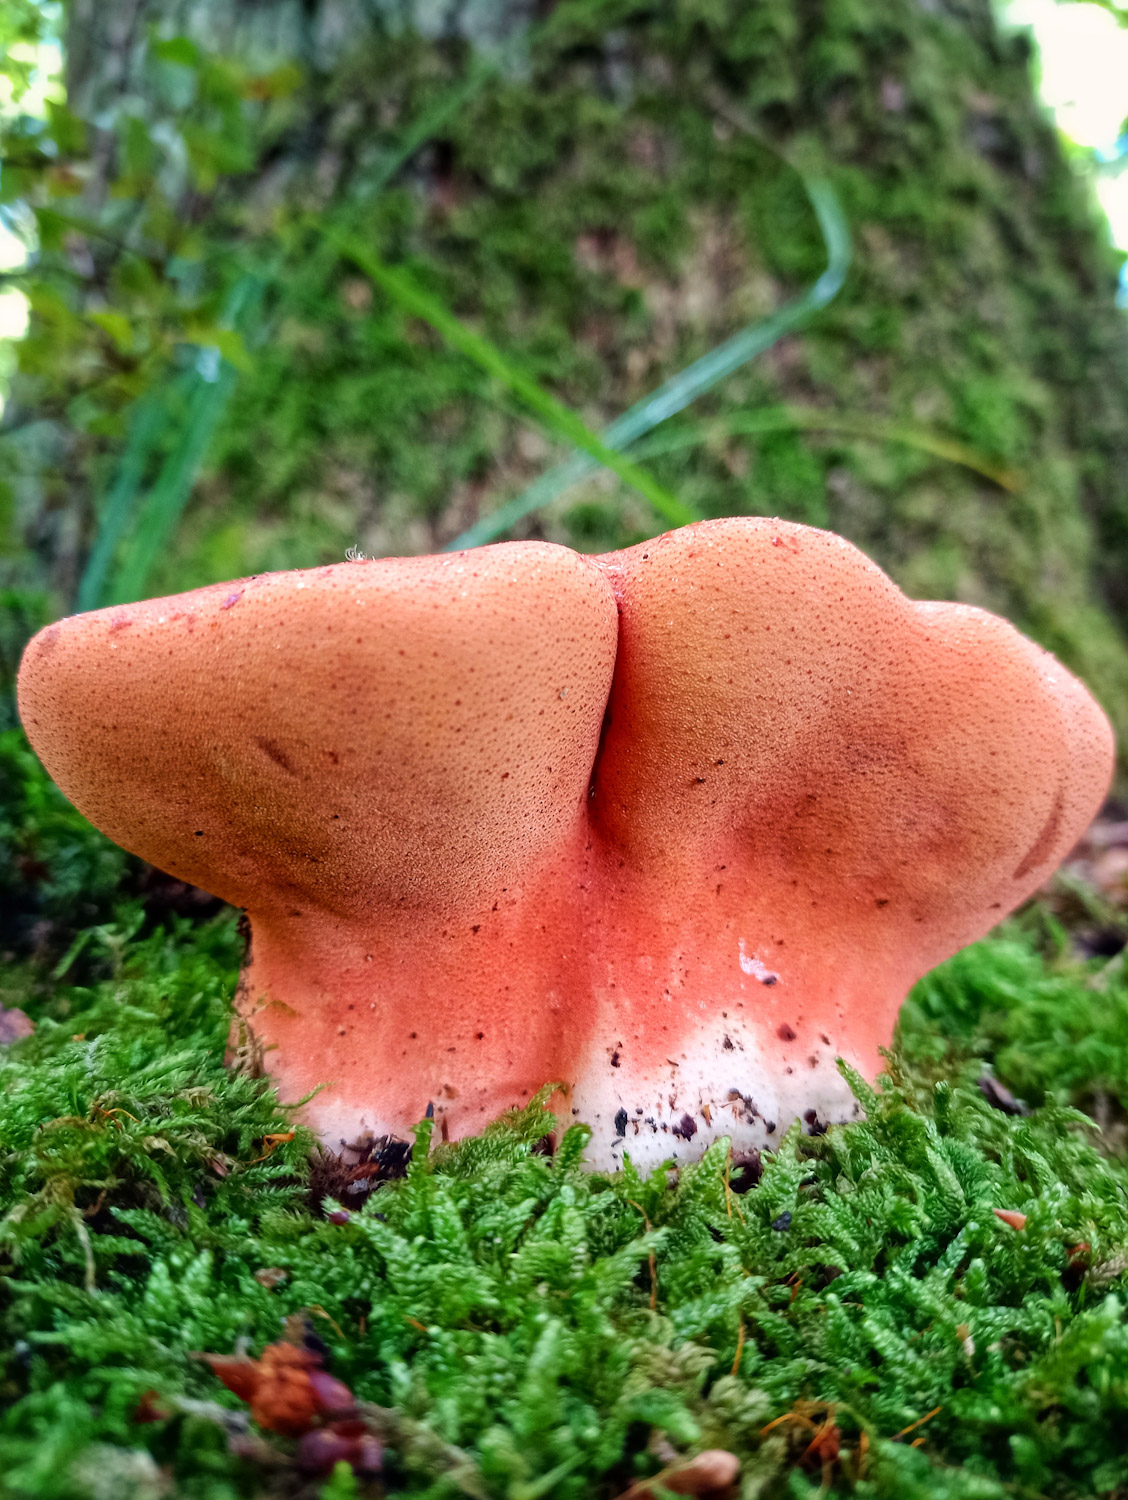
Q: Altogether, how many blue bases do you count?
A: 0